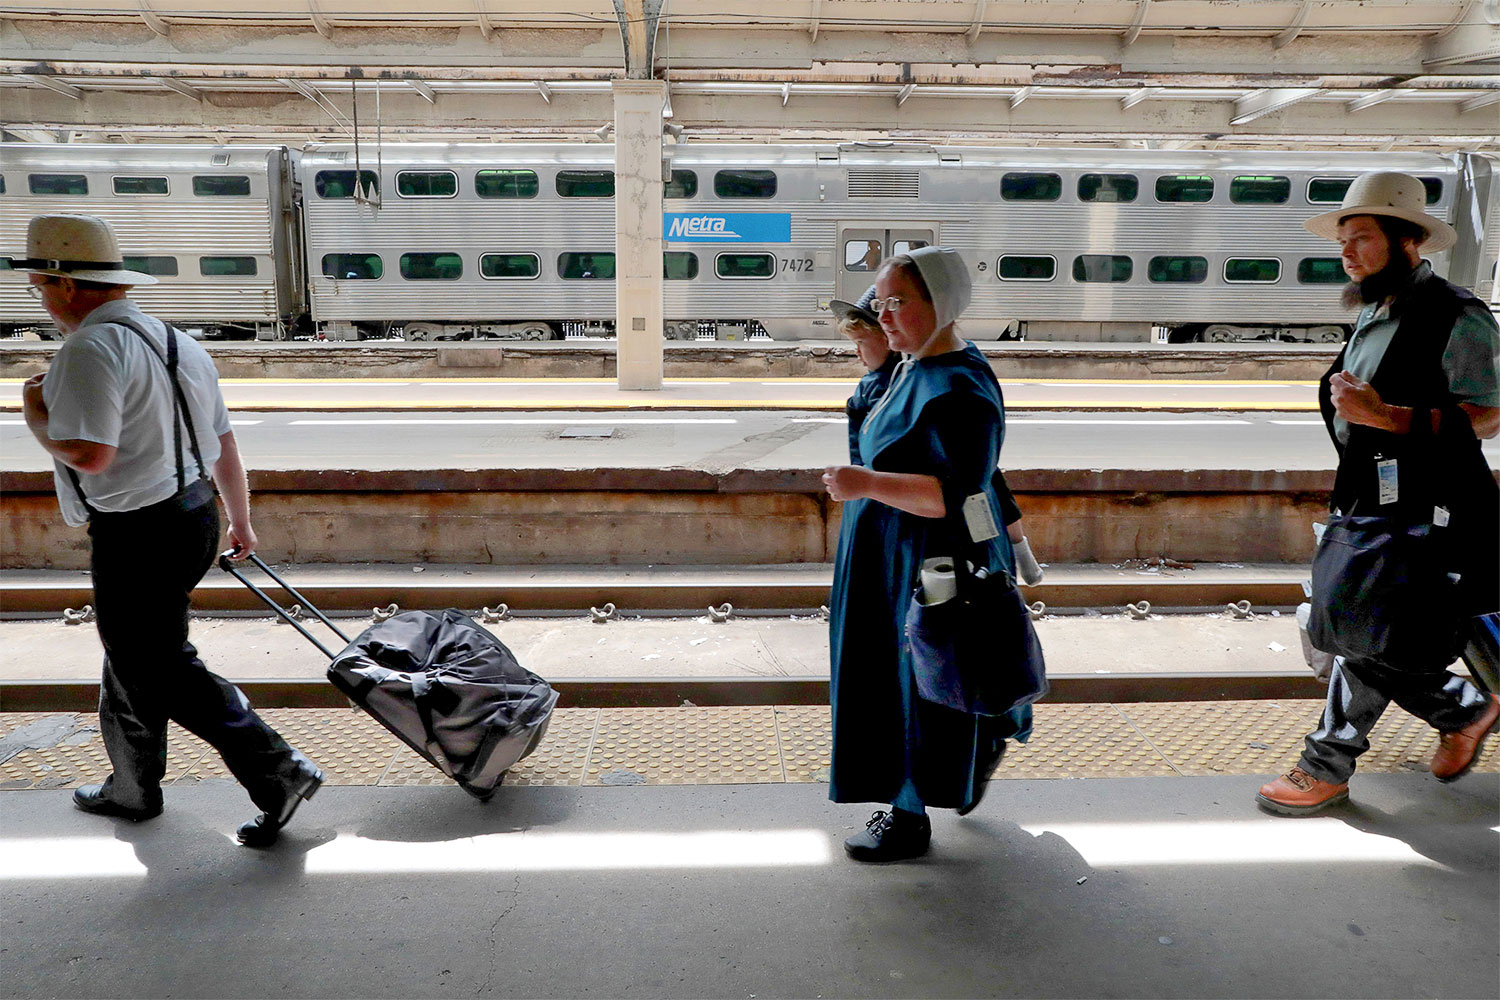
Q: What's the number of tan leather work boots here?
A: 2